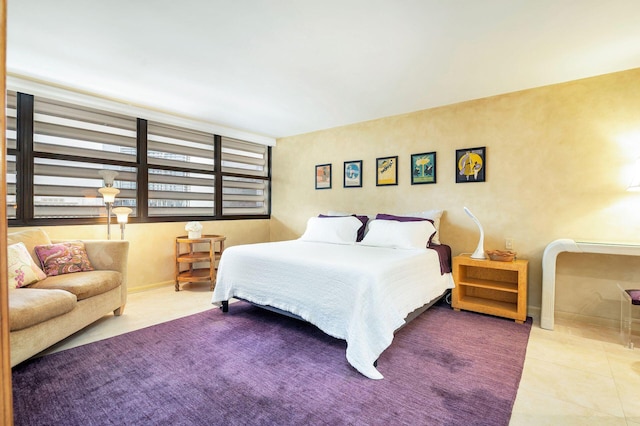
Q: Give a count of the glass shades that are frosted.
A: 3